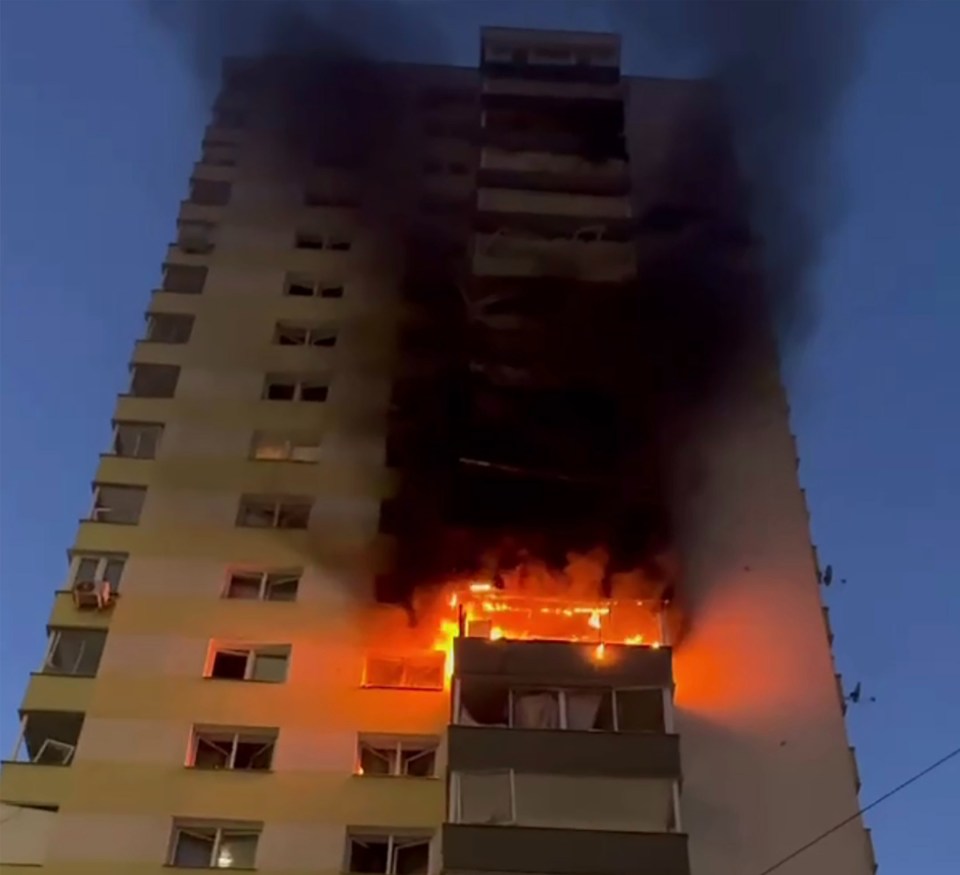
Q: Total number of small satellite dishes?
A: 2